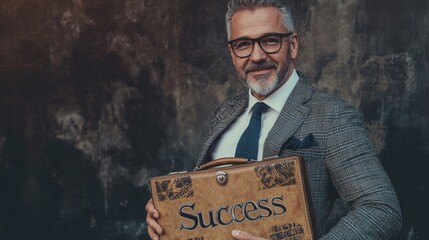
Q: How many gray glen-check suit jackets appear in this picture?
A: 1